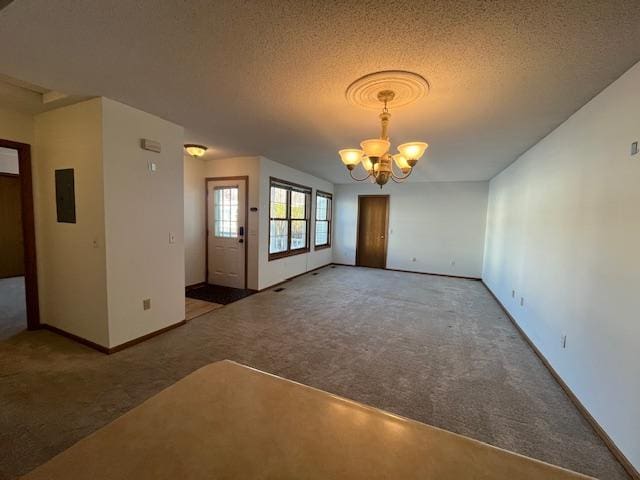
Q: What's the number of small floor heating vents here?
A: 3